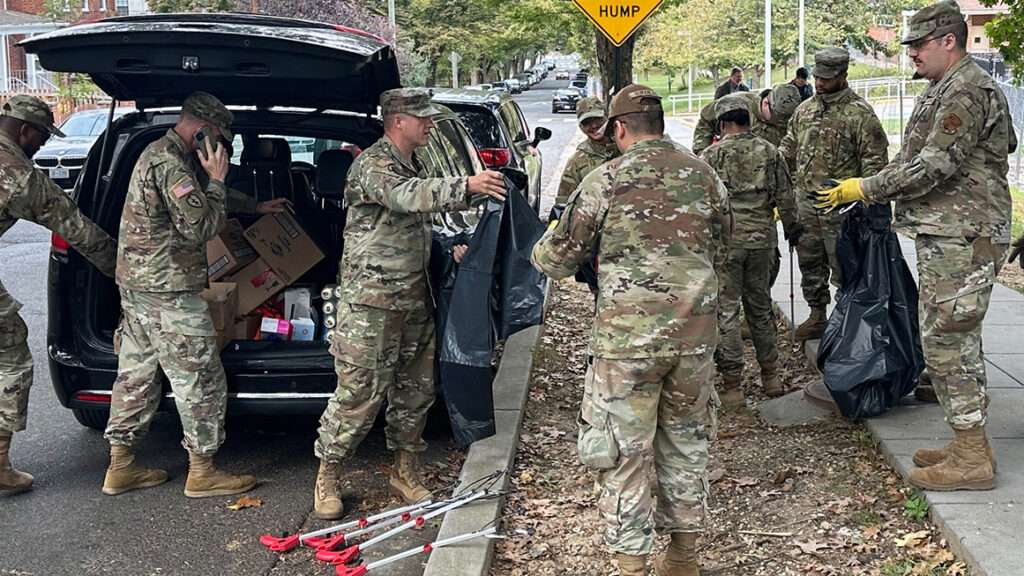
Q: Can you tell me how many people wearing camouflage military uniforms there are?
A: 9